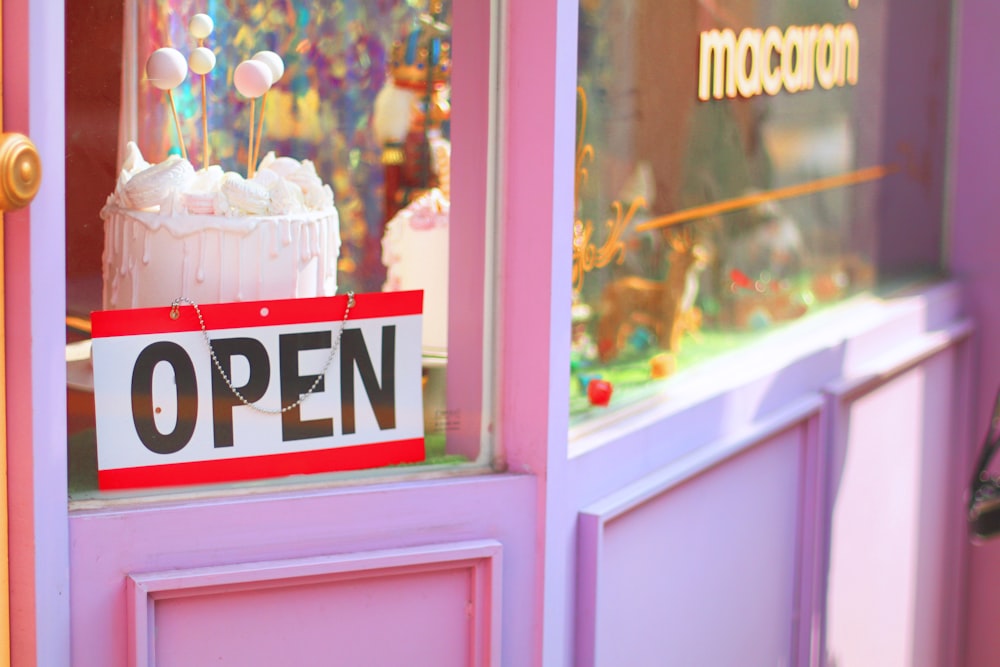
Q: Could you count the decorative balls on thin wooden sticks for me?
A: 5